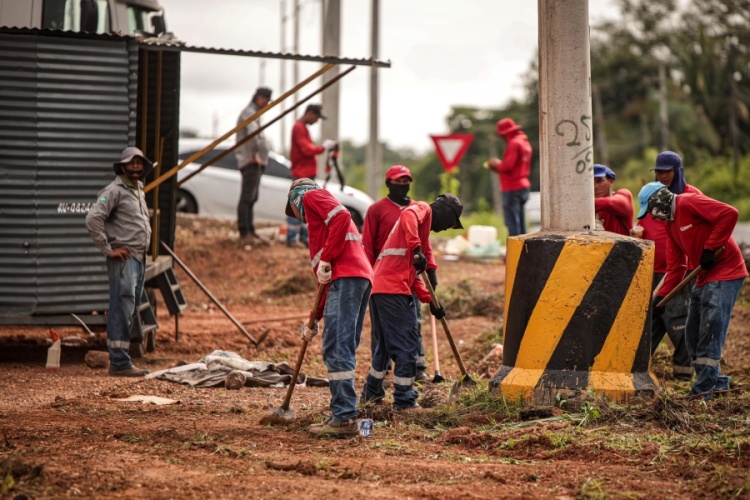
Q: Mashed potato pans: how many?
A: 0